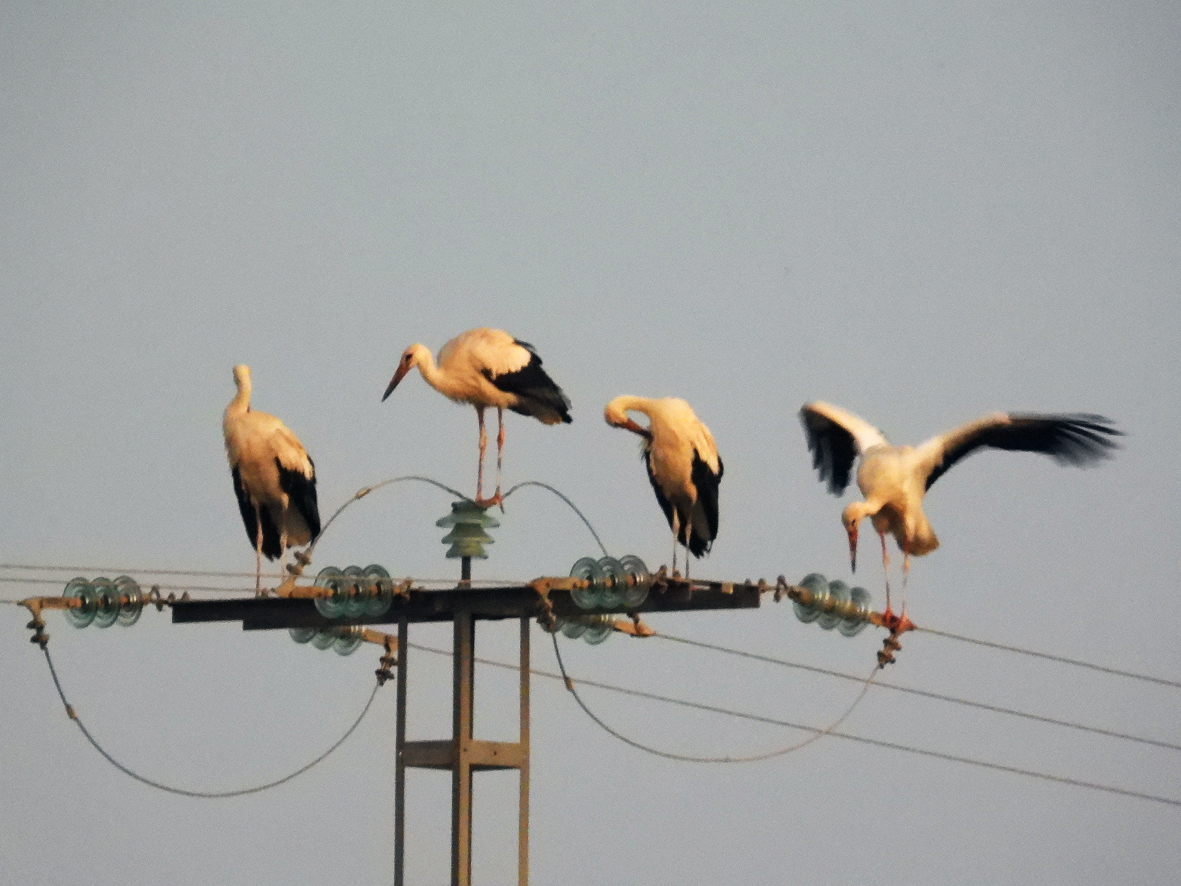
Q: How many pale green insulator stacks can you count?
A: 7